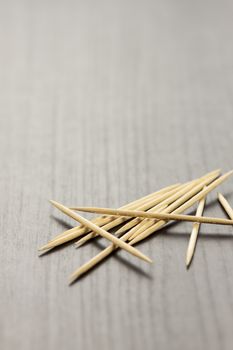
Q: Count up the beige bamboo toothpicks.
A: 11